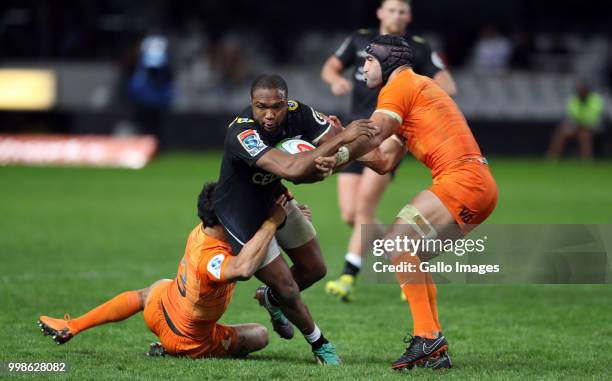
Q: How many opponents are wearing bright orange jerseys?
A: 2